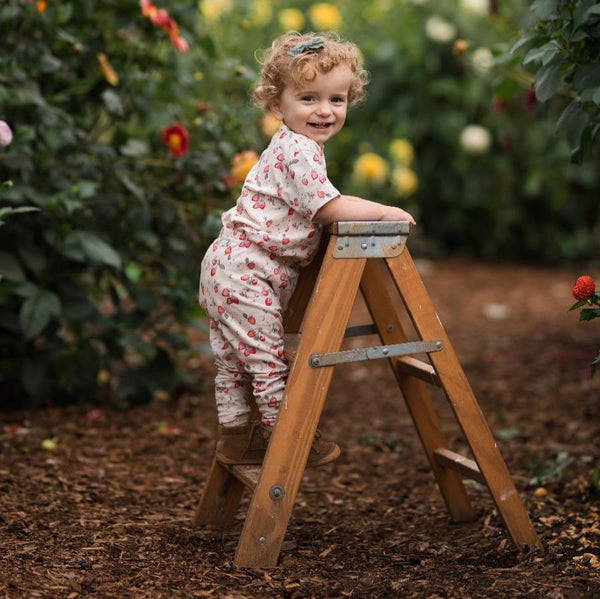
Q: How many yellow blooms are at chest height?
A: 3